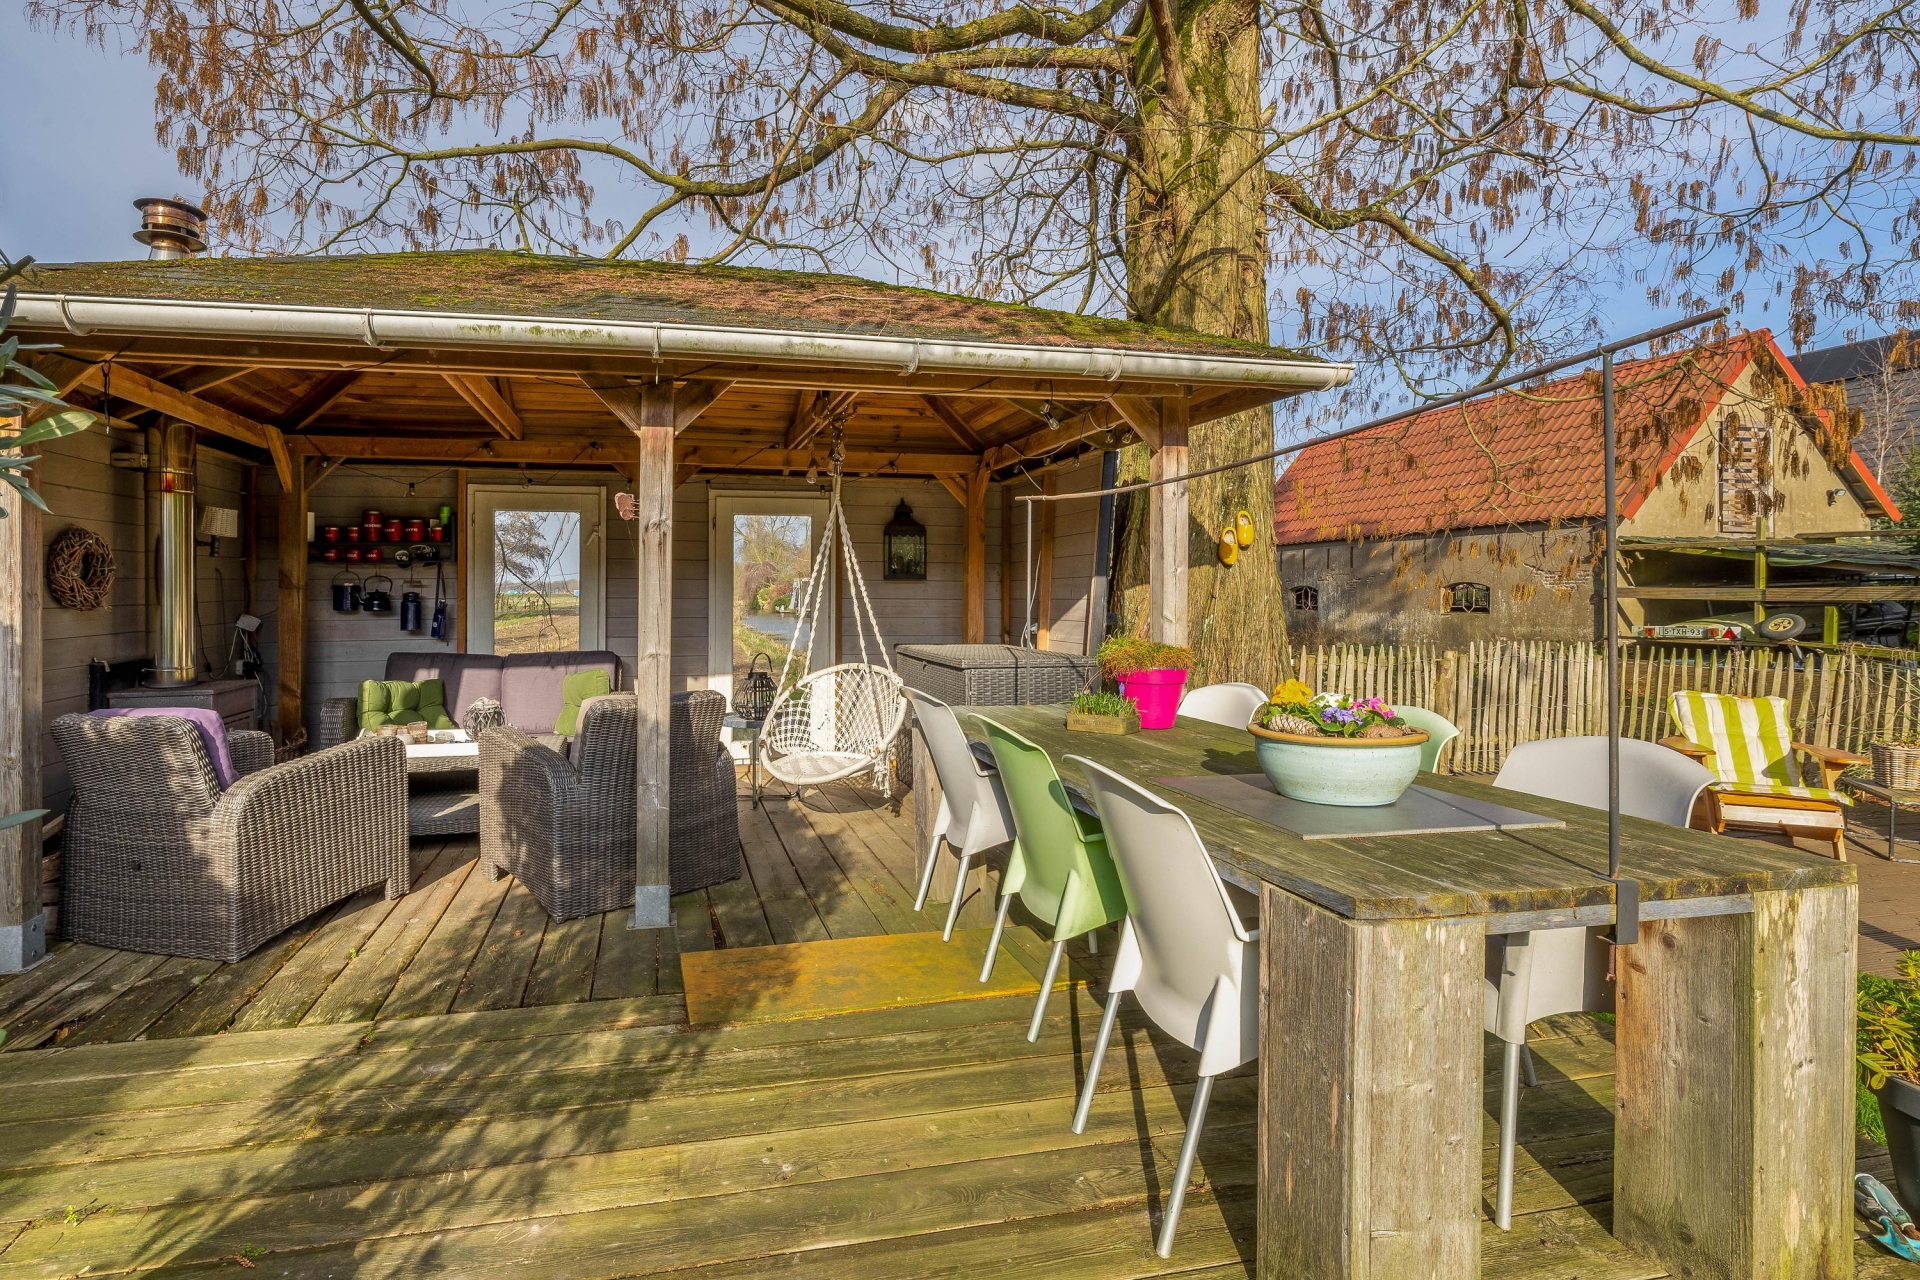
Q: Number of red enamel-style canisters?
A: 9